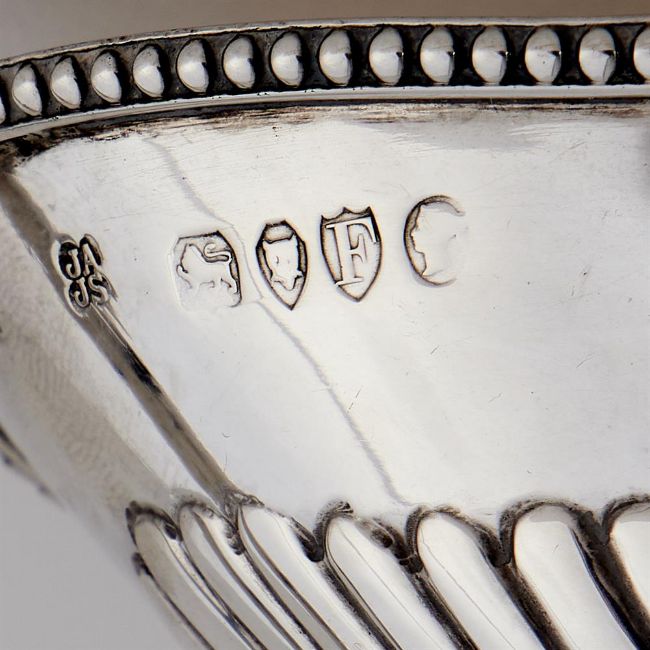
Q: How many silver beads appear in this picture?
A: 15